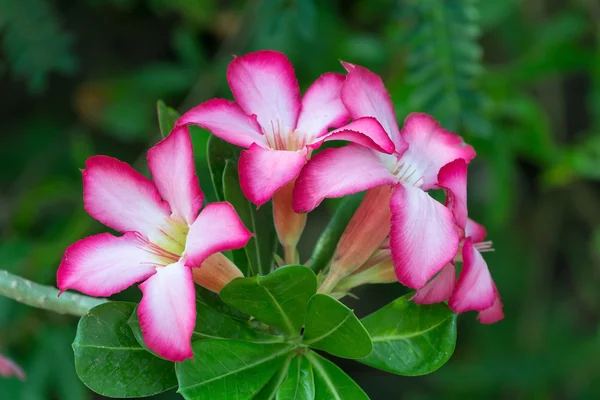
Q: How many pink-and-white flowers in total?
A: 4